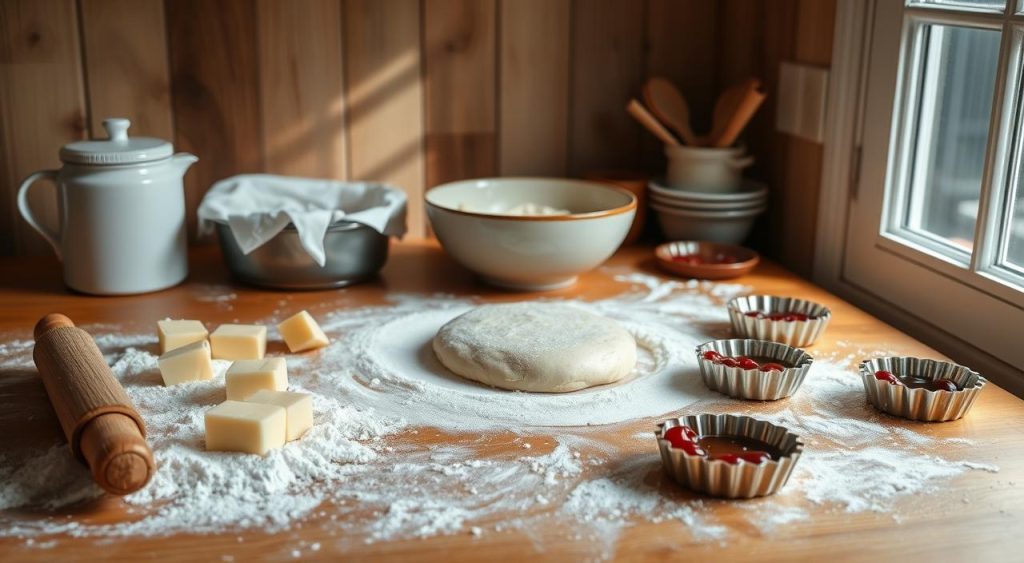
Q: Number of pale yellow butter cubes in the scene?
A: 7